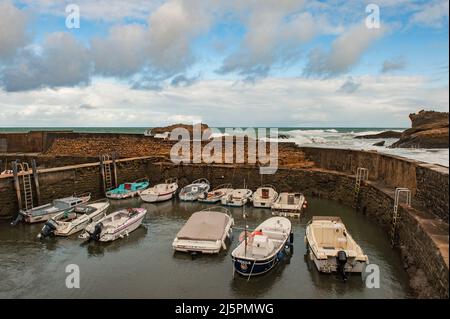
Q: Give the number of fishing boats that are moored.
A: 13